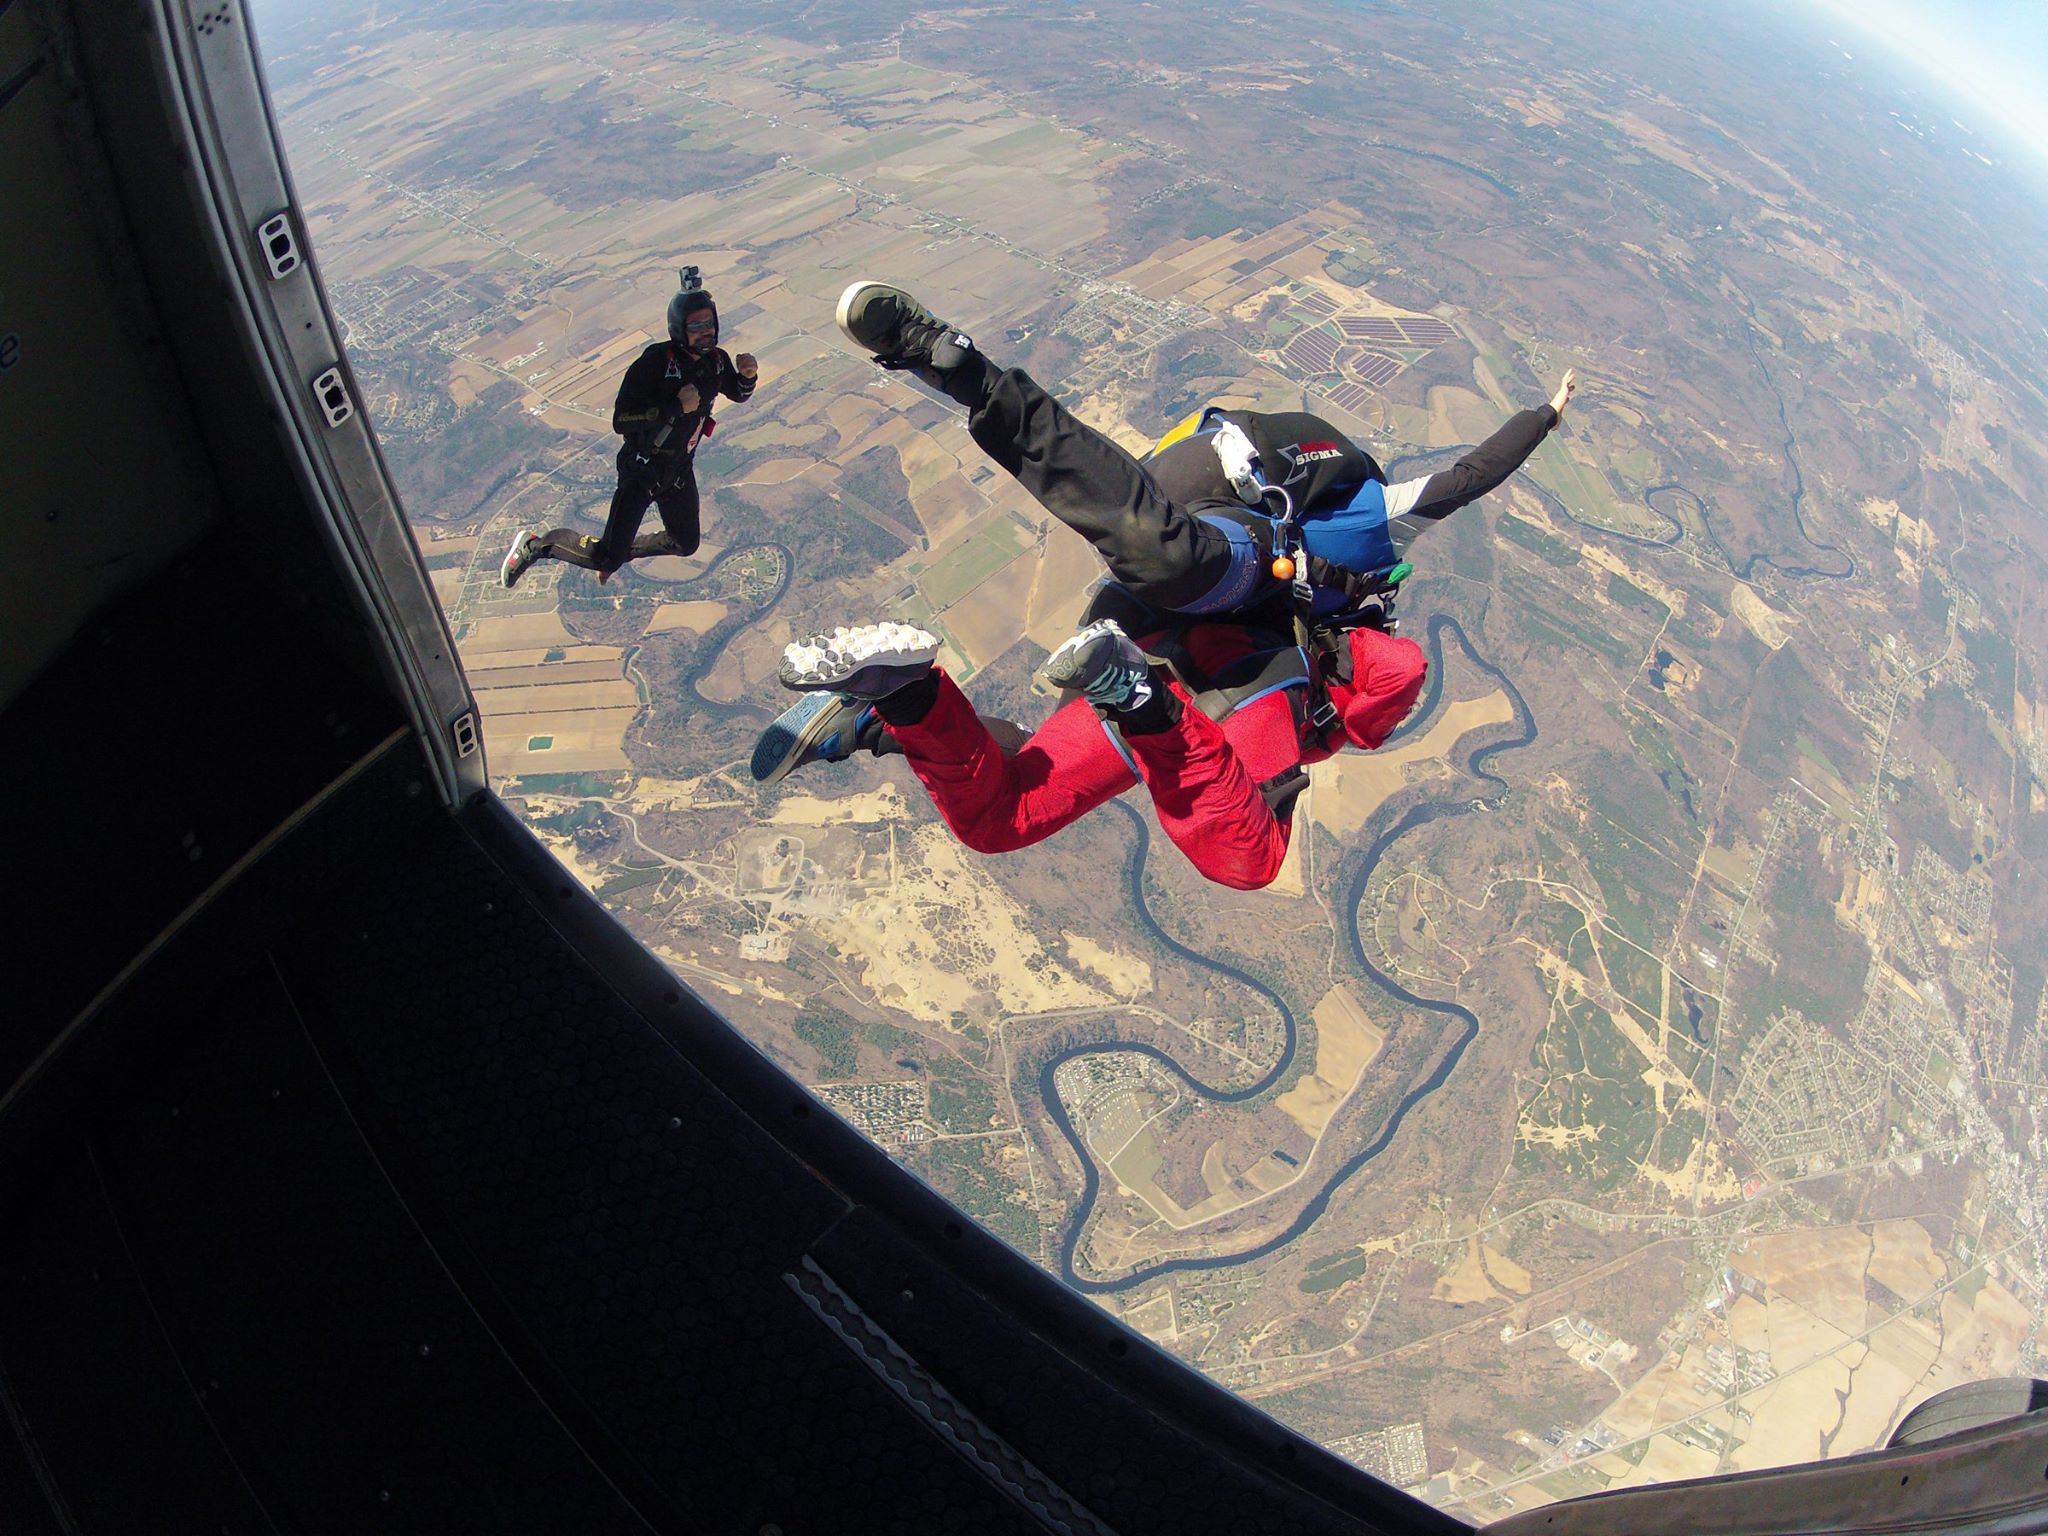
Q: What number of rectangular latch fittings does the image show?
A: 3